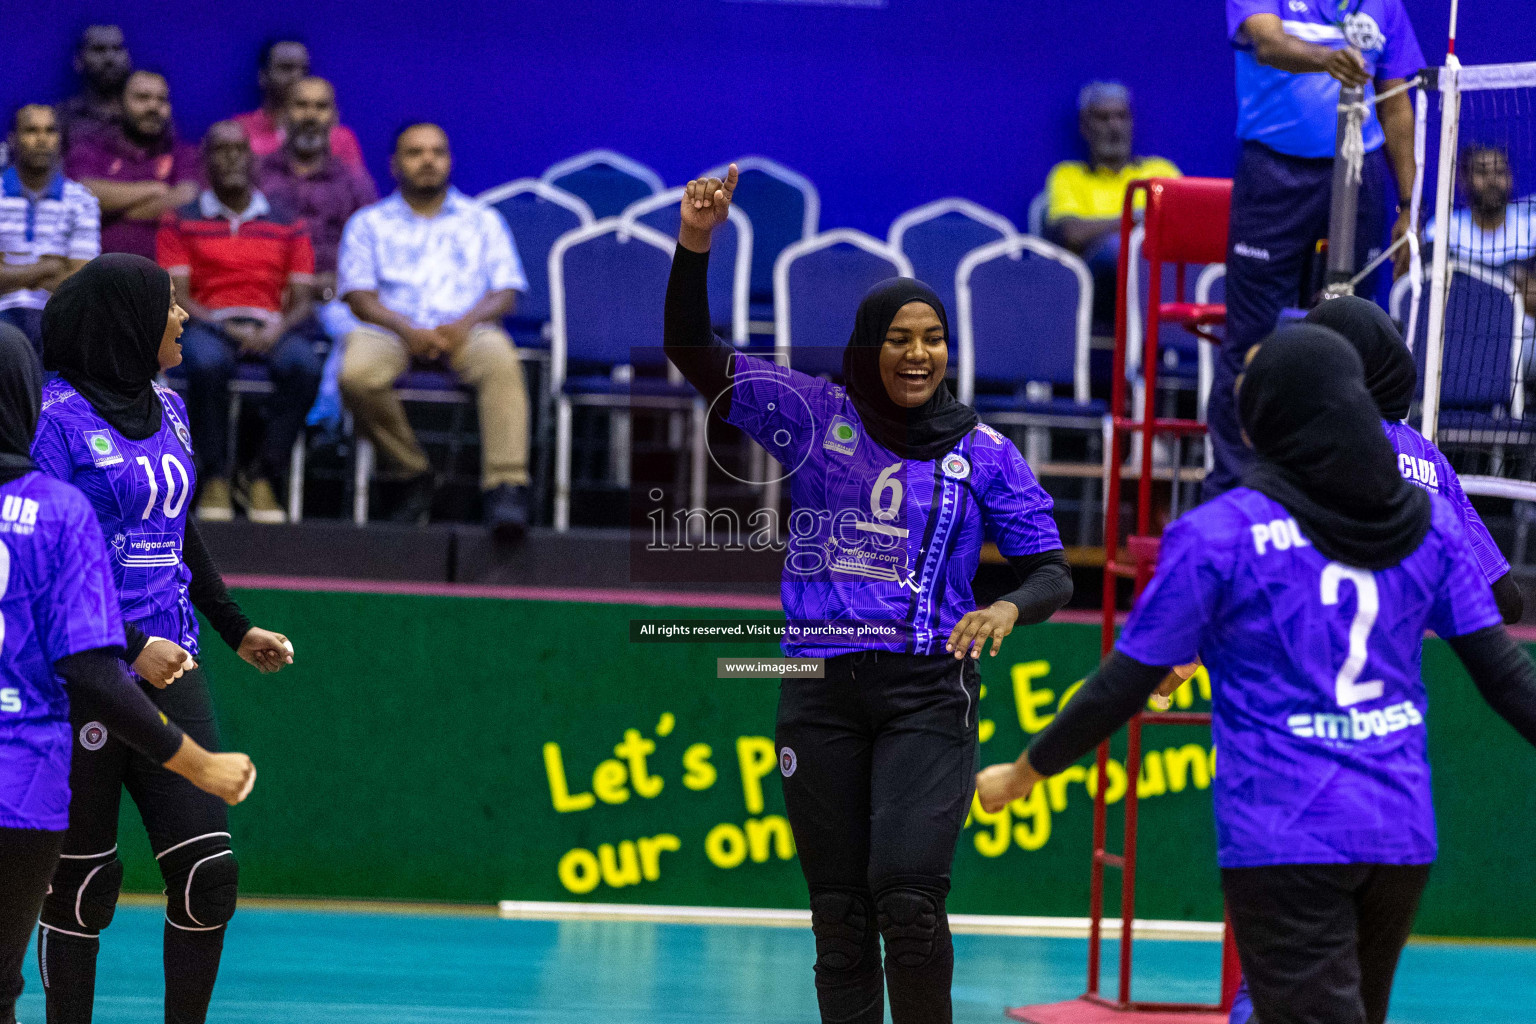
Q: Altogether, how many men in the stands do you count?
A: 9